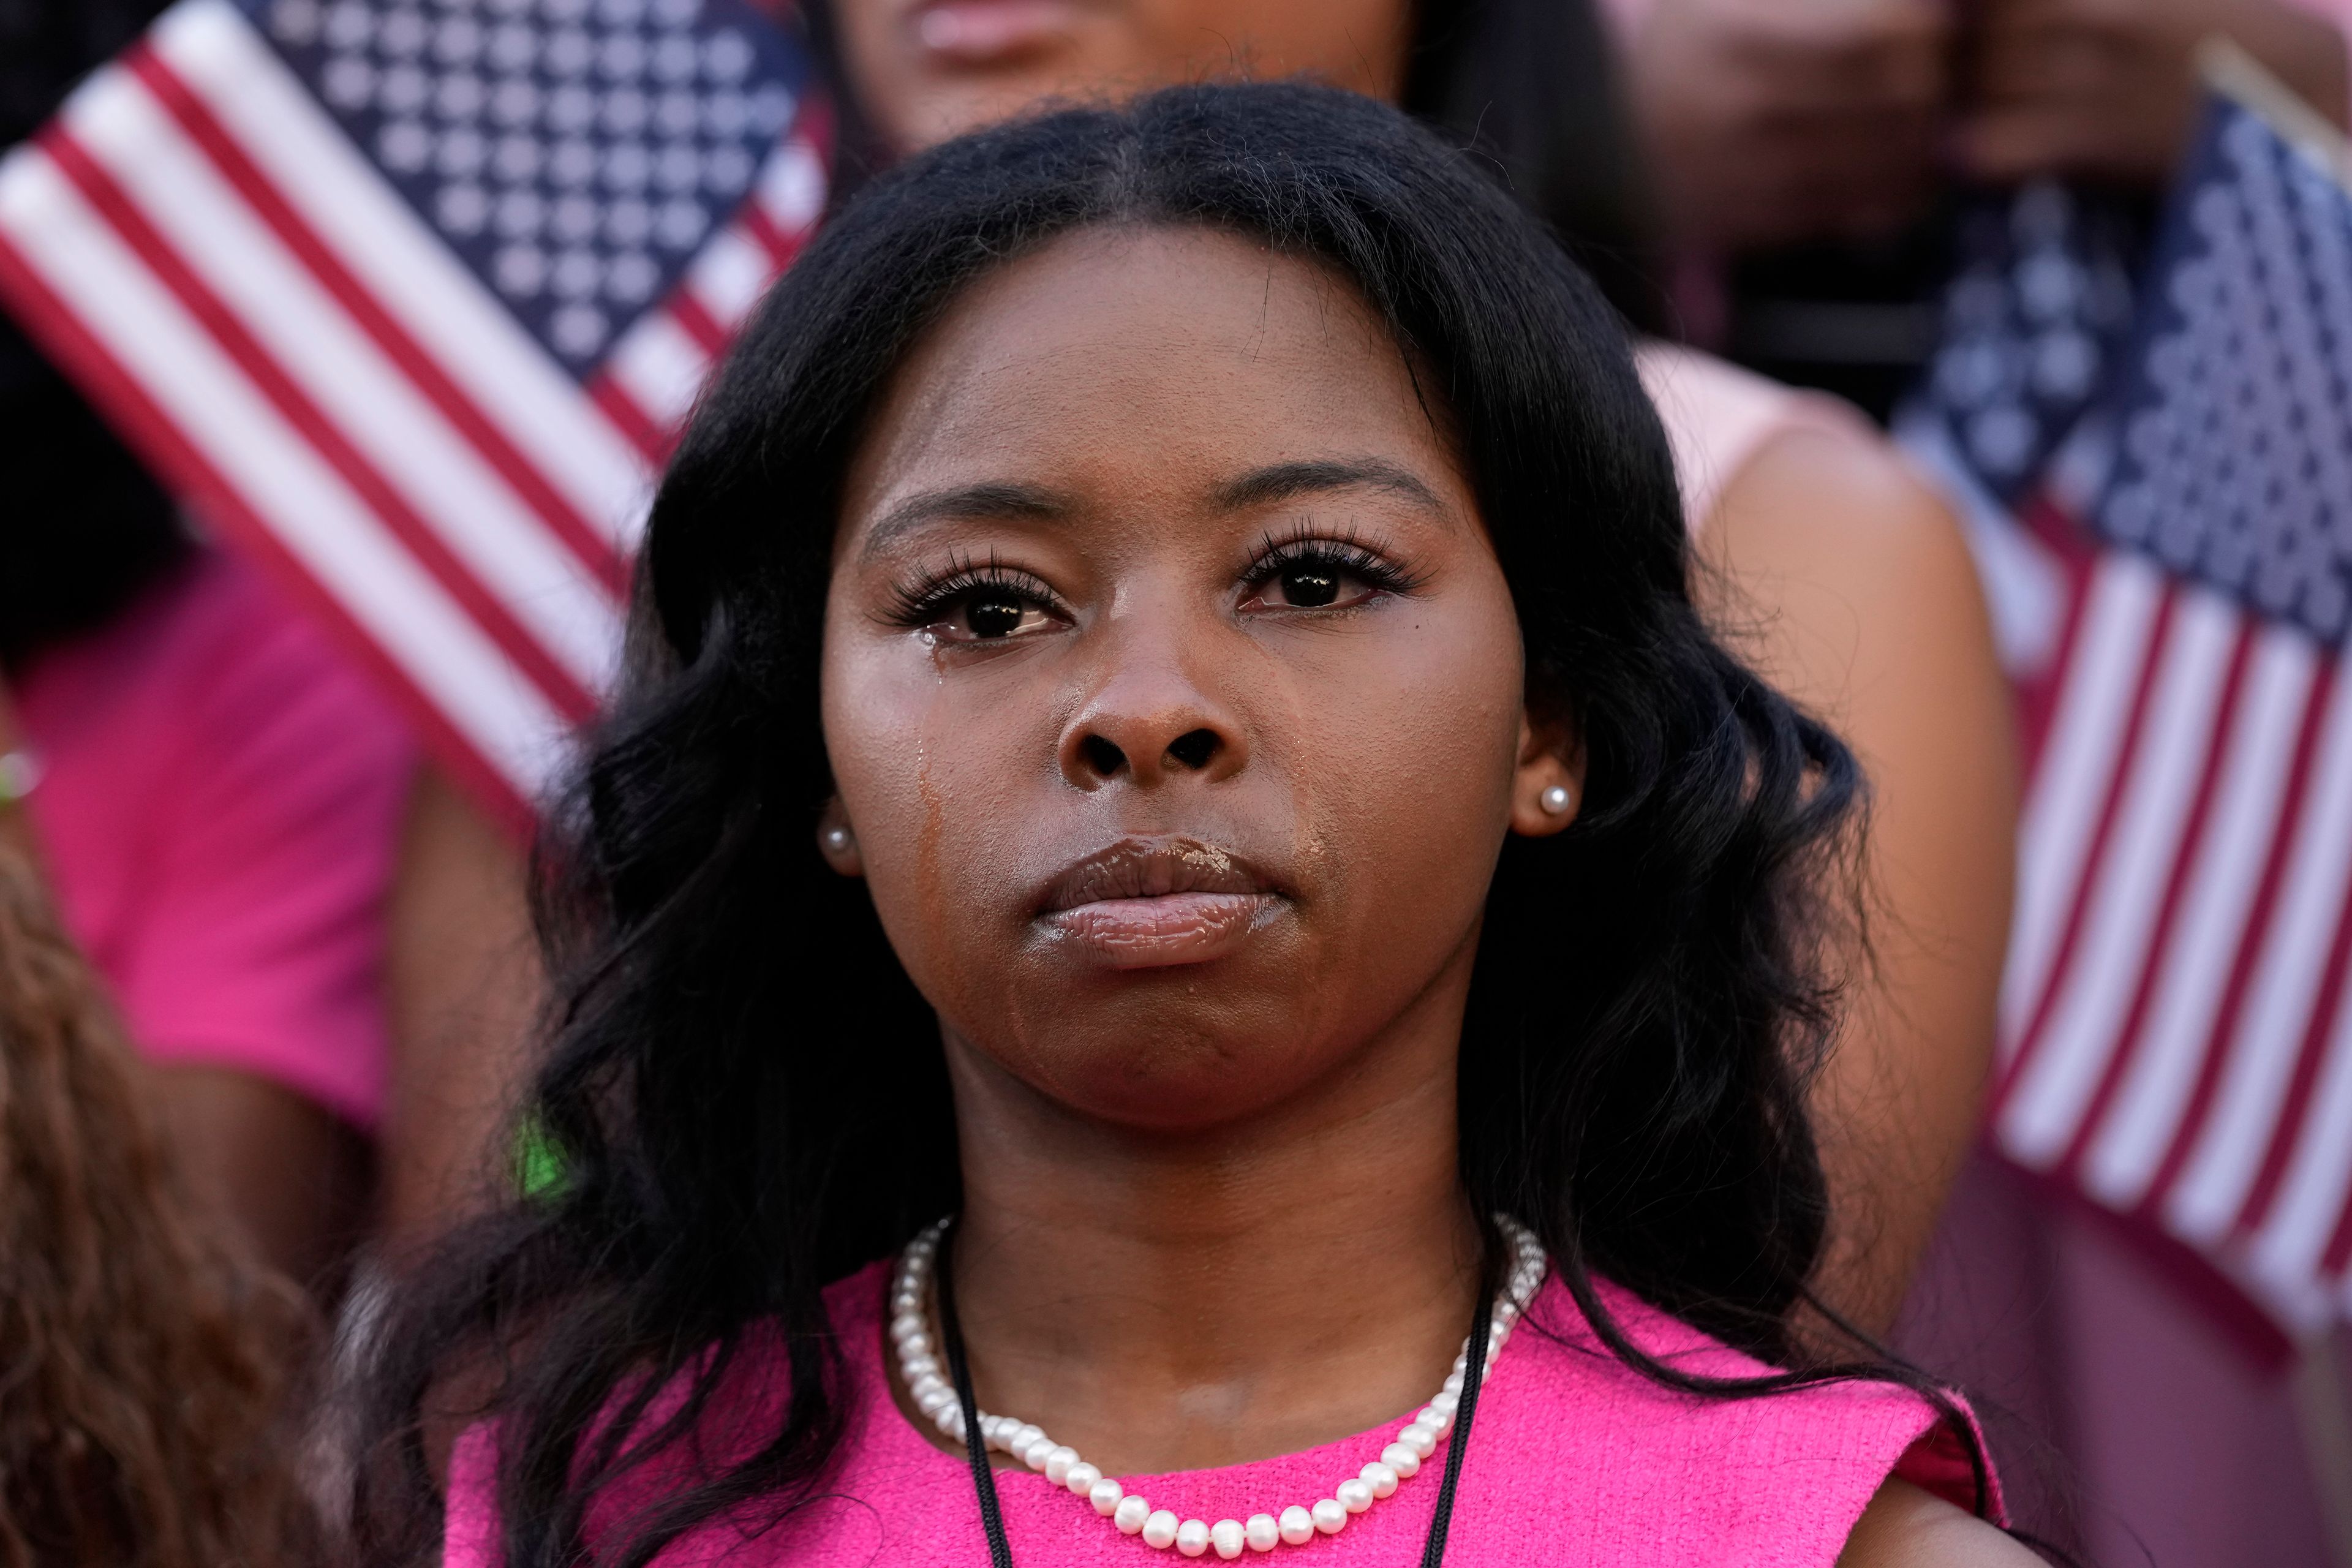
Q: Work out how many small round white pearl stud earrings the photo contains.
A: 2